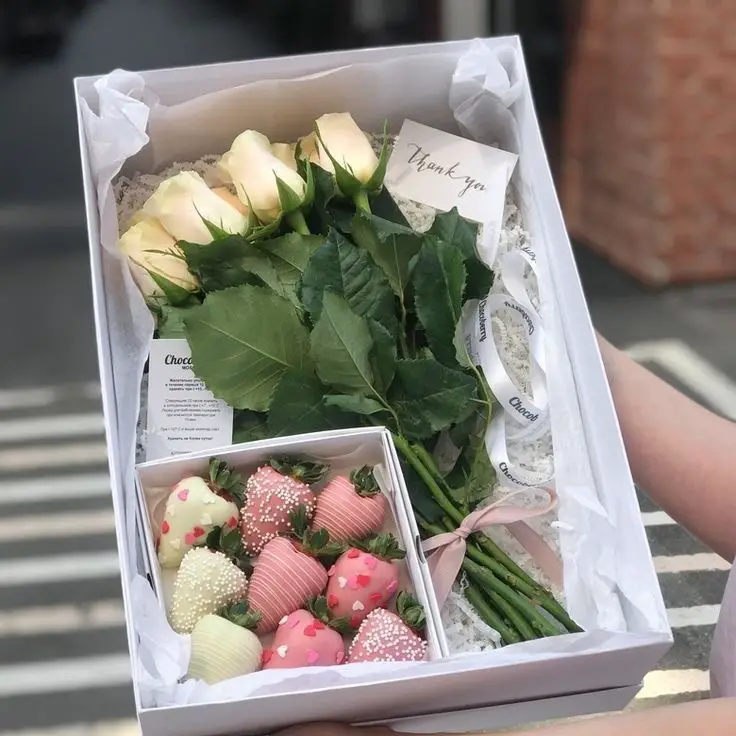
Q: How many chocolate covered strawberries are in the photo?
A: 9